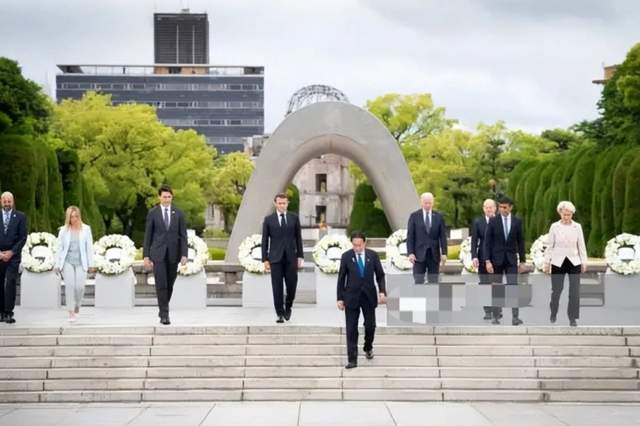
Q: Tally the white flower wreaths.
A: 9